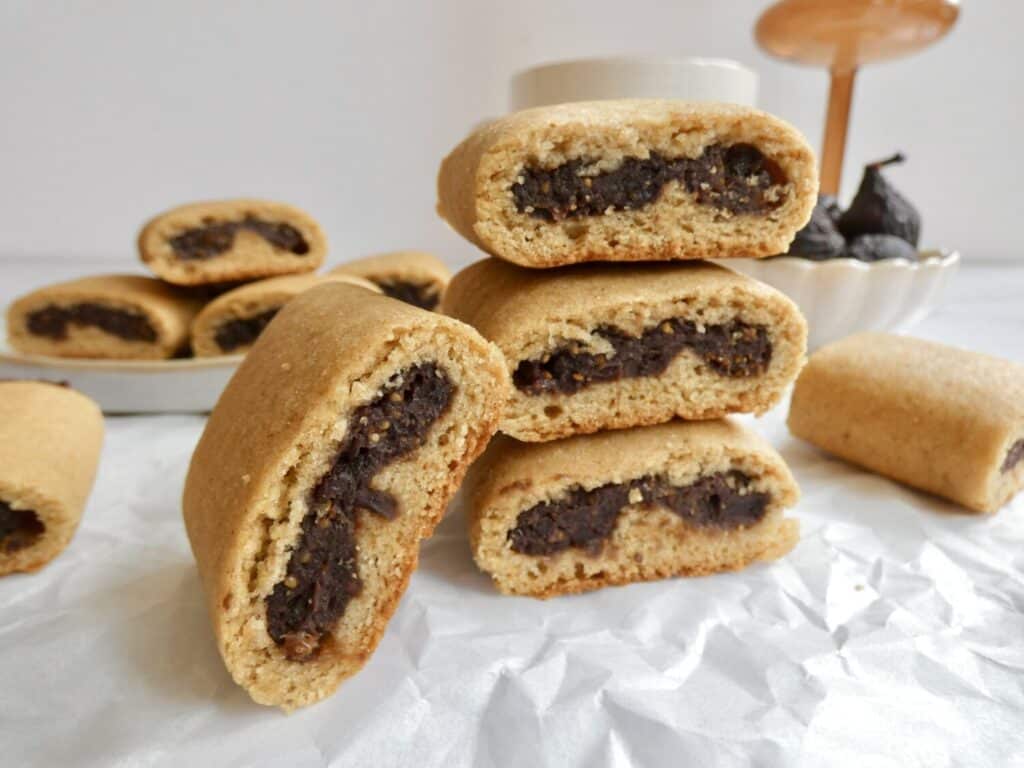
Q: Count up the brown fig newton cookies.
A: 10